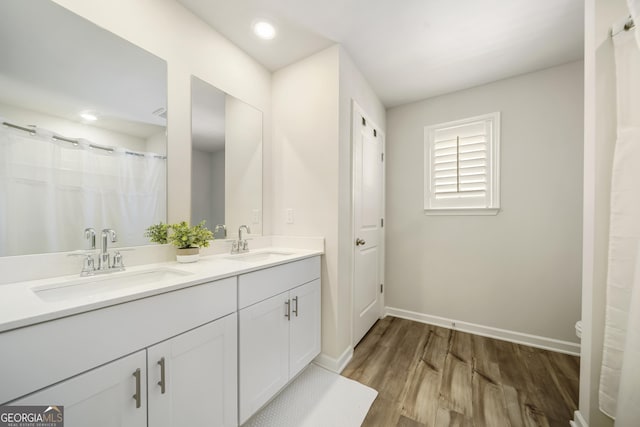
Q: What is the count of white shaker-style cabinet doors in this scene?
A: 4